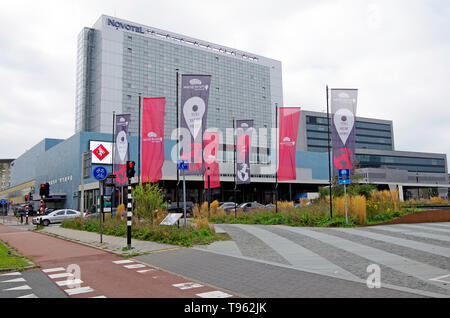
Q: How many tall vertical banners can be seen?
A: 7